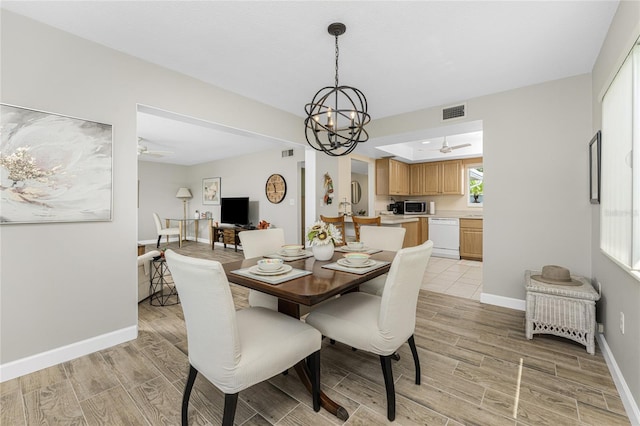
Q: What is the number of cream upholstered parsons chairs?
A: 5